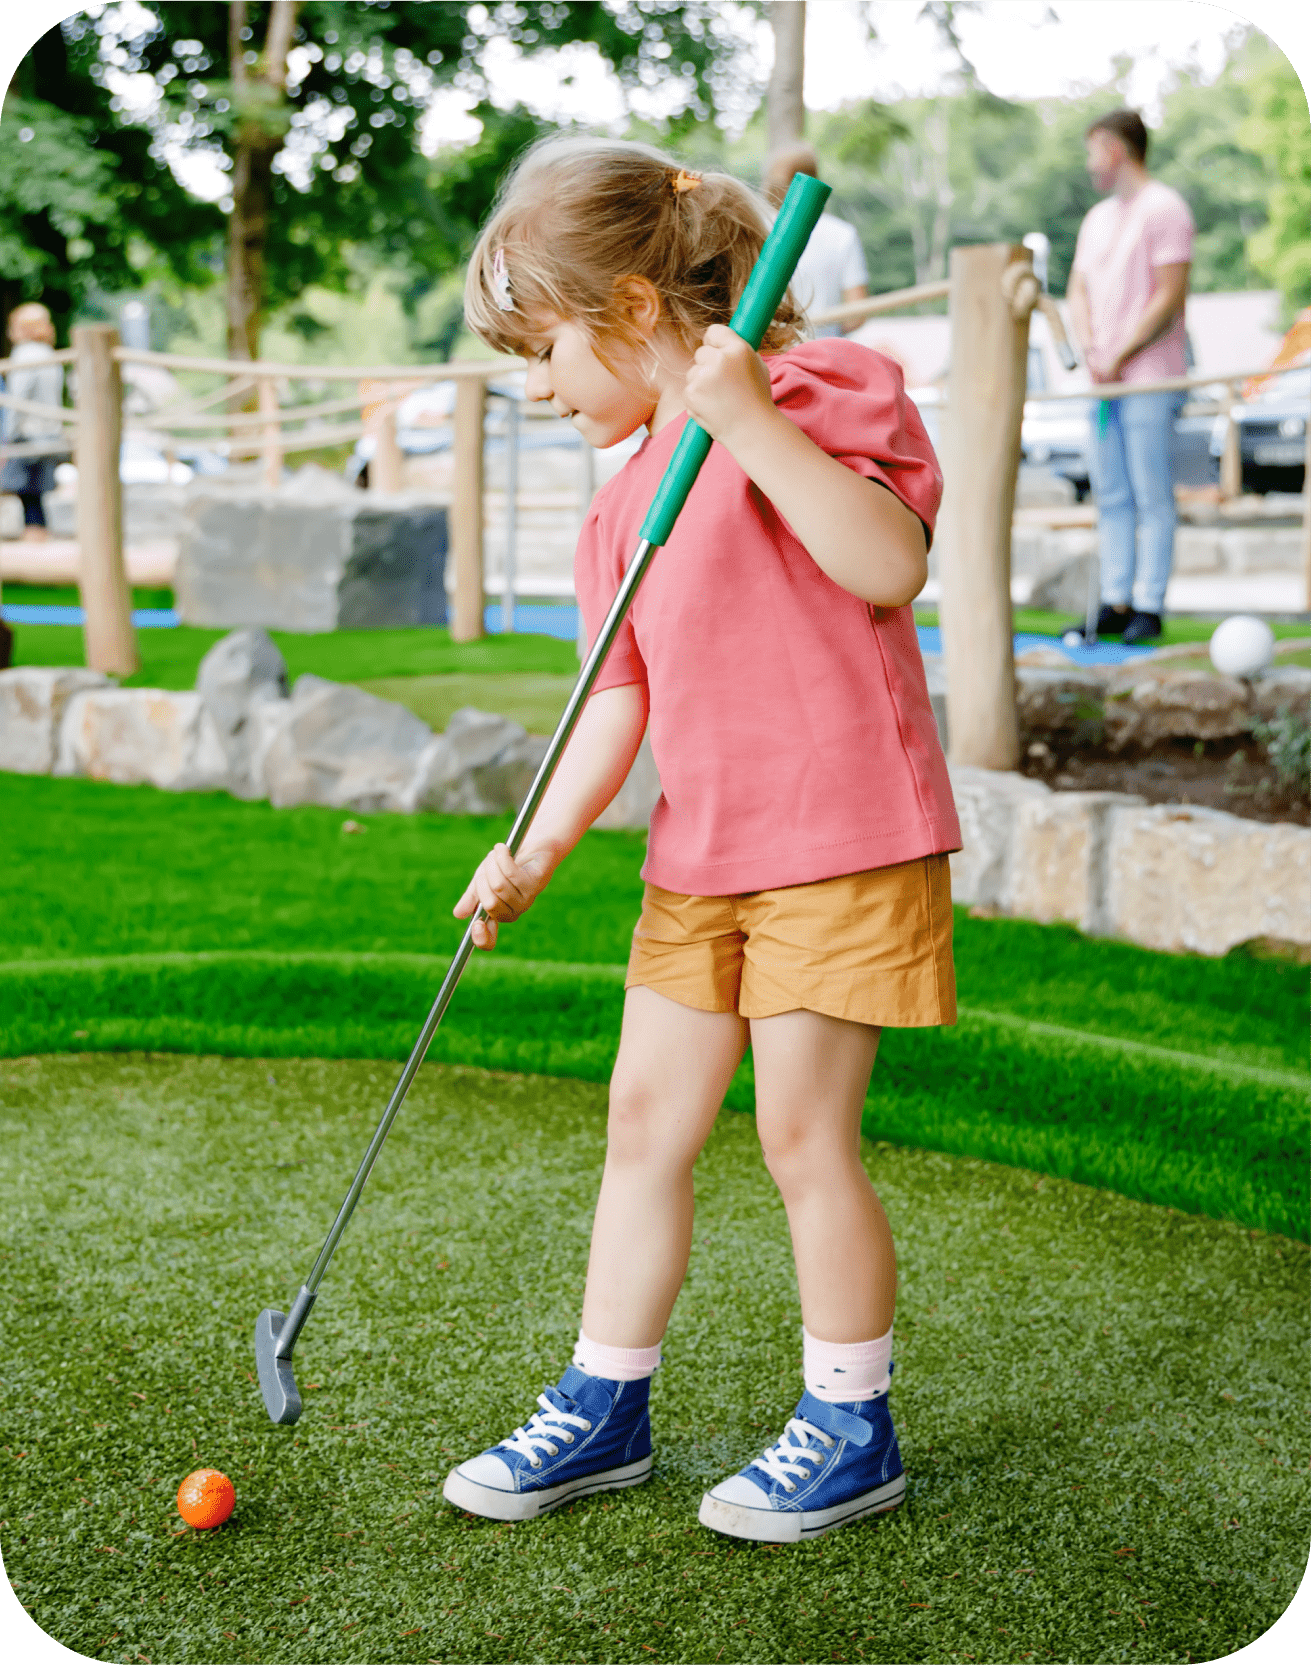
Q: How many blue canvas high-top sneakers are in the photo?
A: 2